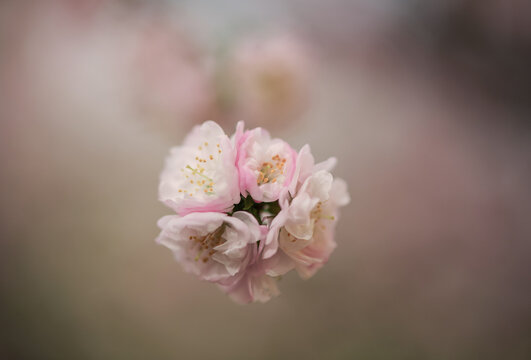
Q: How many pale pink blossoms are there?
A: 5